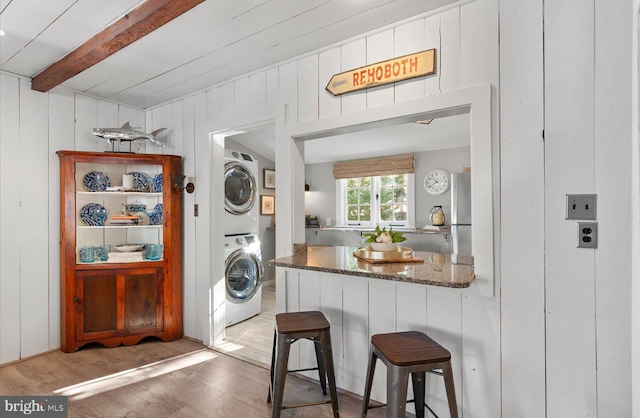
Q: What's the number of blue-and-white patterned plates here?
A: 5